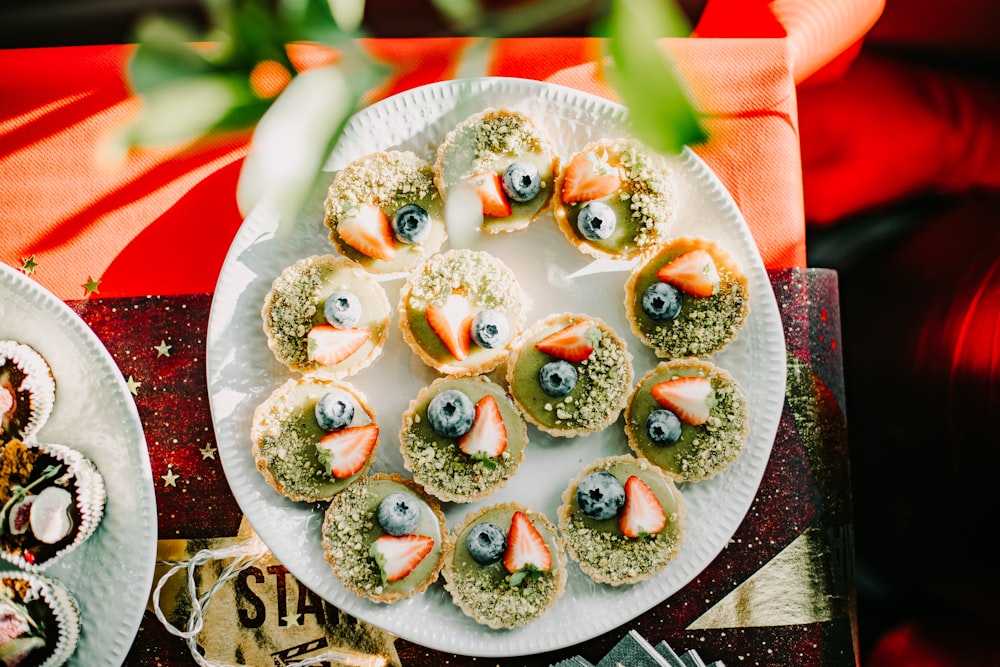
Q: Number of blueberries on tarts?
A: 13